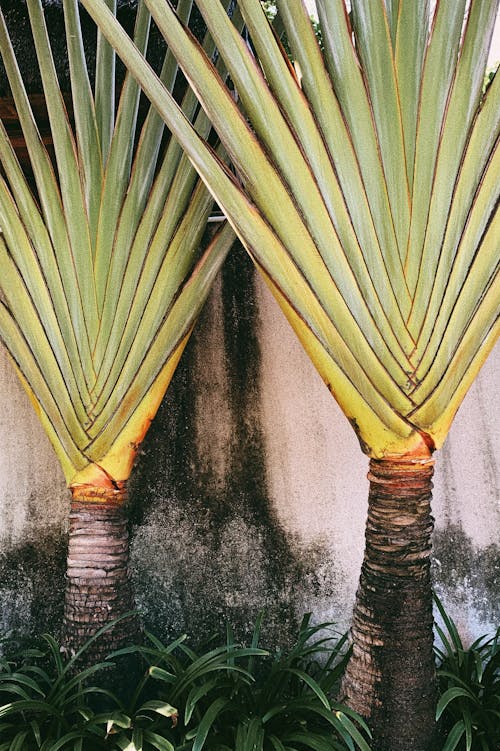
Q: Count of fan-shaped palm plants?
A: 2